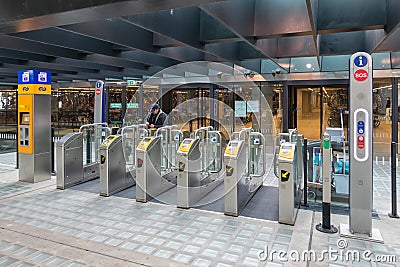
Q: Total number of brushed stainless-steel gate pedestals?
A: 6